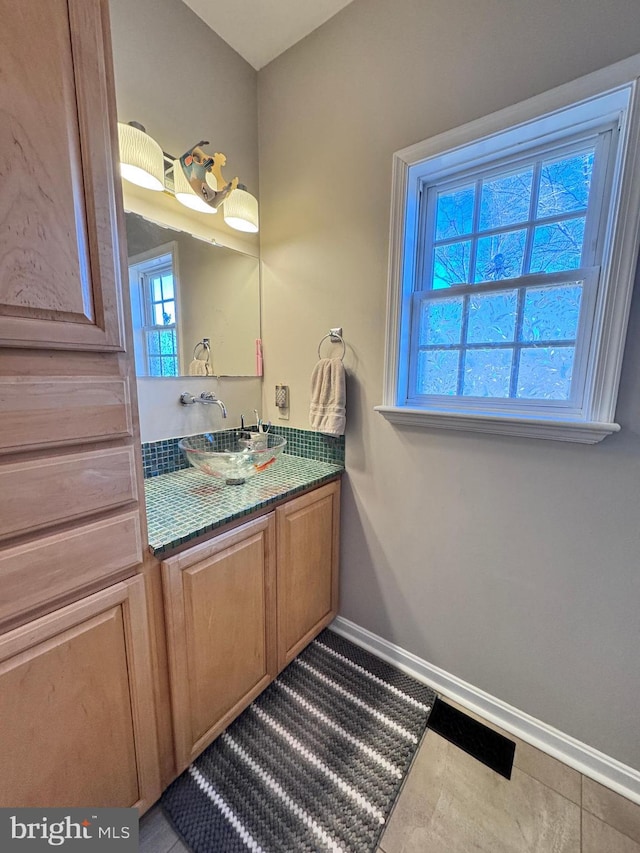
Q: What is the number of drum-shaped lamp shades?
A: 3